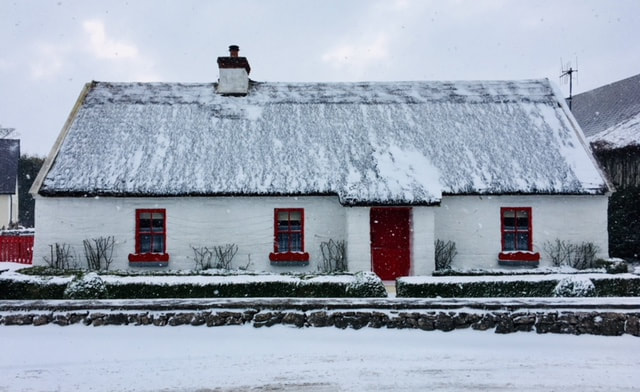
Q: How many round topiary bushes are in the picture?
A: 3